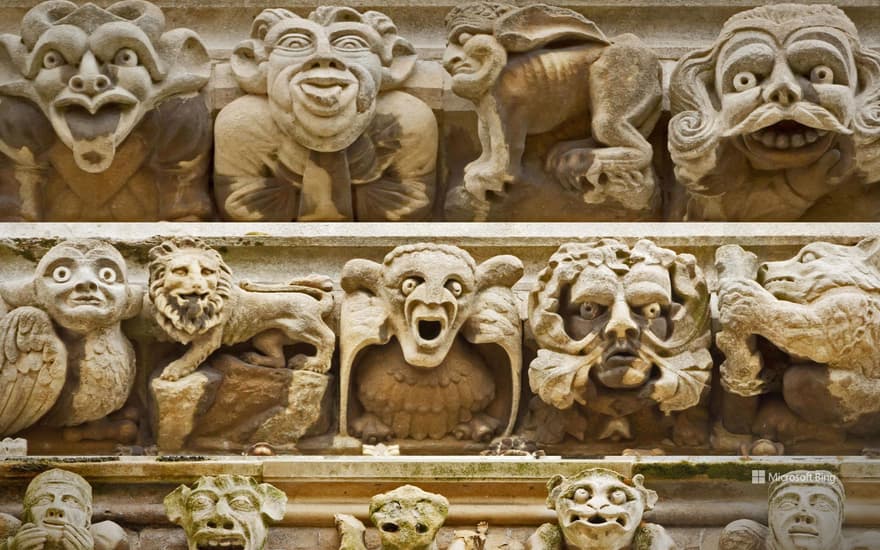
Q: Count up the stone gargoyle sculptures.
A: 14